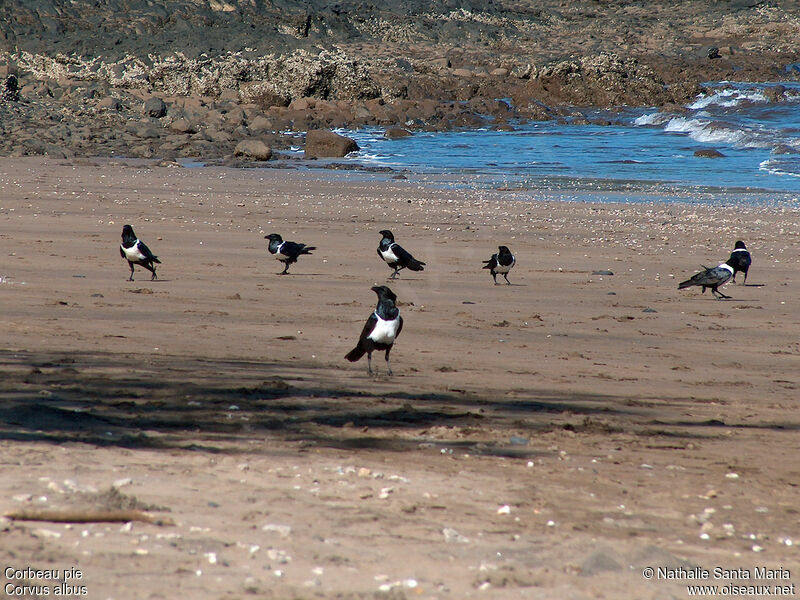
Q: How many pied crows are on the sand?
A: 7